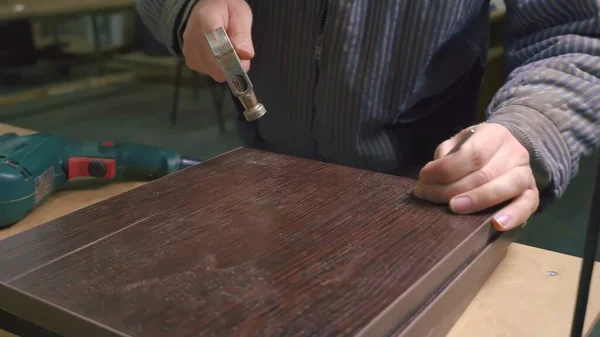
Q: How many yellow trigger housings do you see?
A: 0